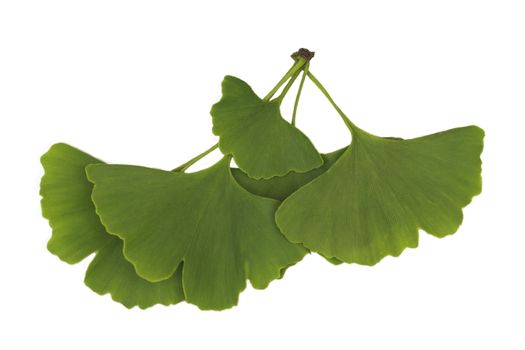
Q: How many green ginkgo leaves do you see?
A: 5